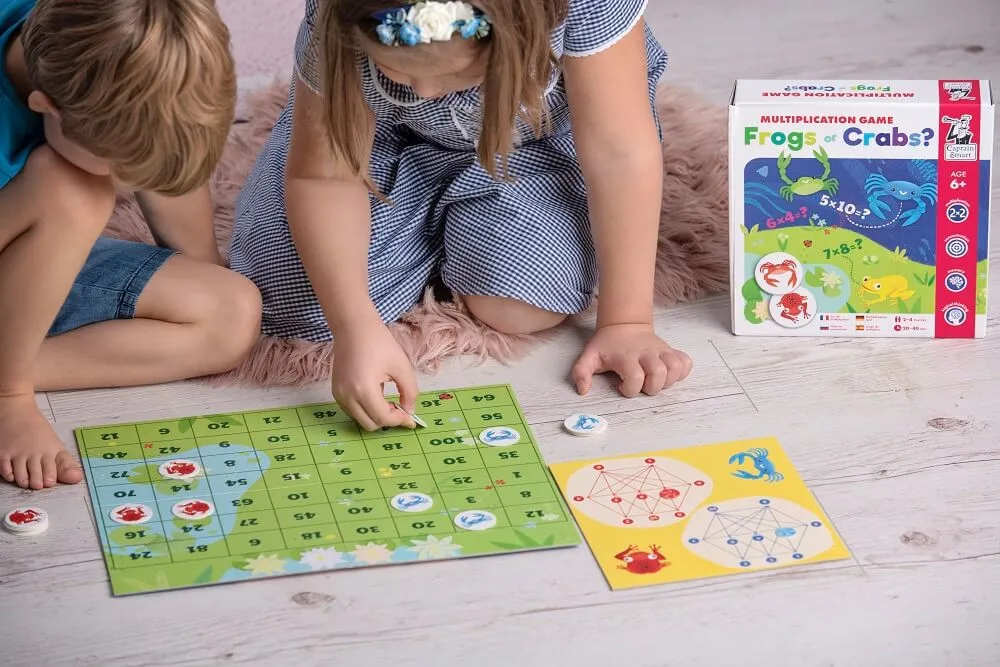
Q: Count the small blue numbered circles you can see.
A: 9